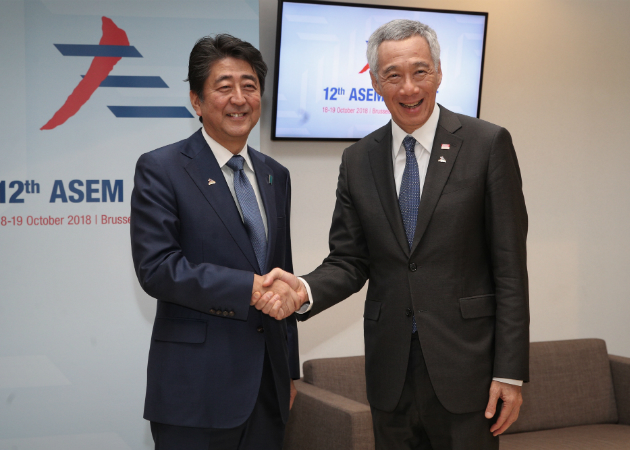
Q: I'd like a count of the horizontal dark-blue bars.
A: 3